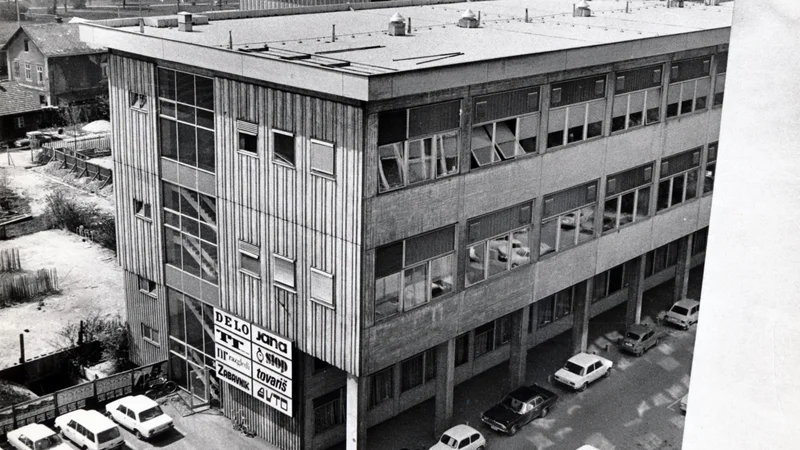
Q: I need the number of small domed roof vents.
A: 3